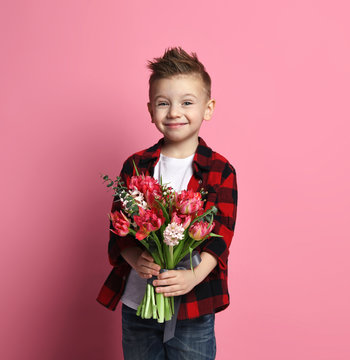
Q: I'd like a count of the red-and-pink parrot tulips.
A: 6